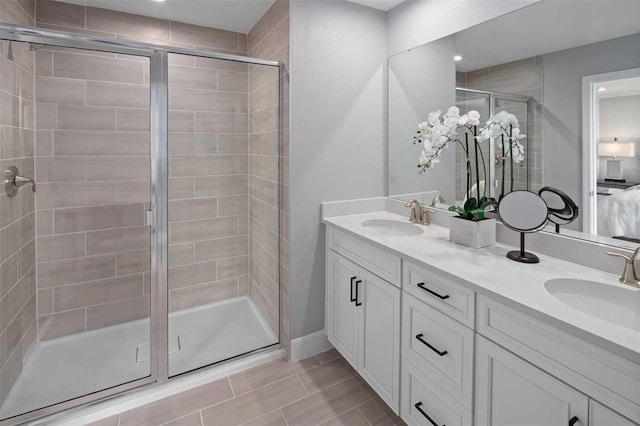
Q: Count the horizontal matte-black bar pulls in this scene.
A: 3